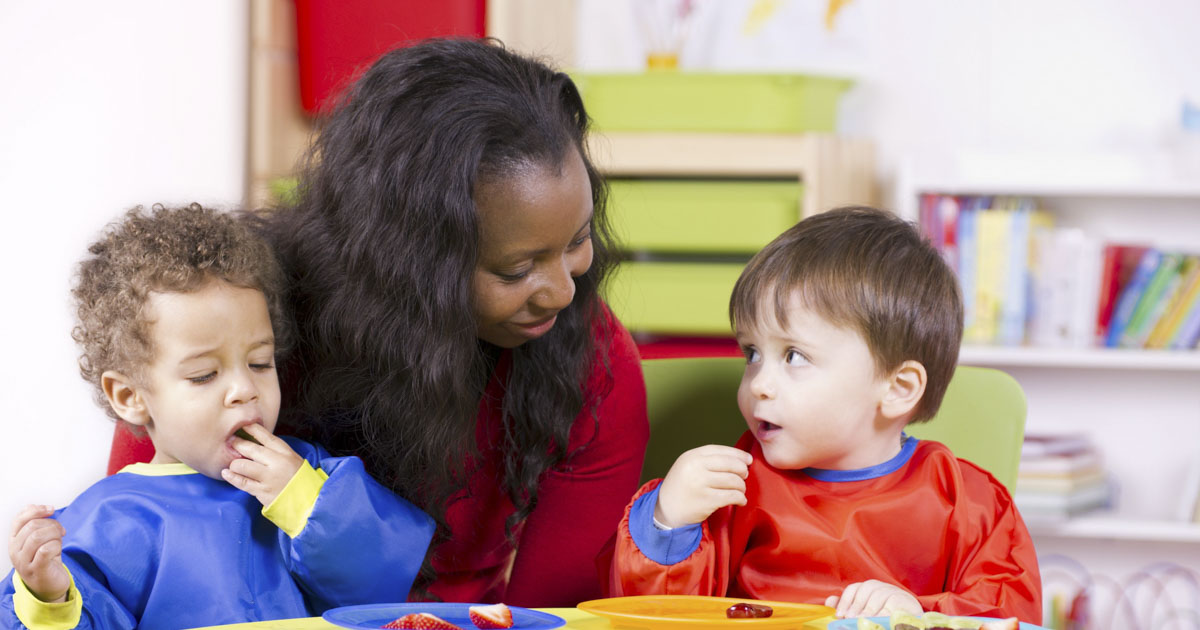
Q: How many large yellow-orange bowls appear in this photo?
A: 1